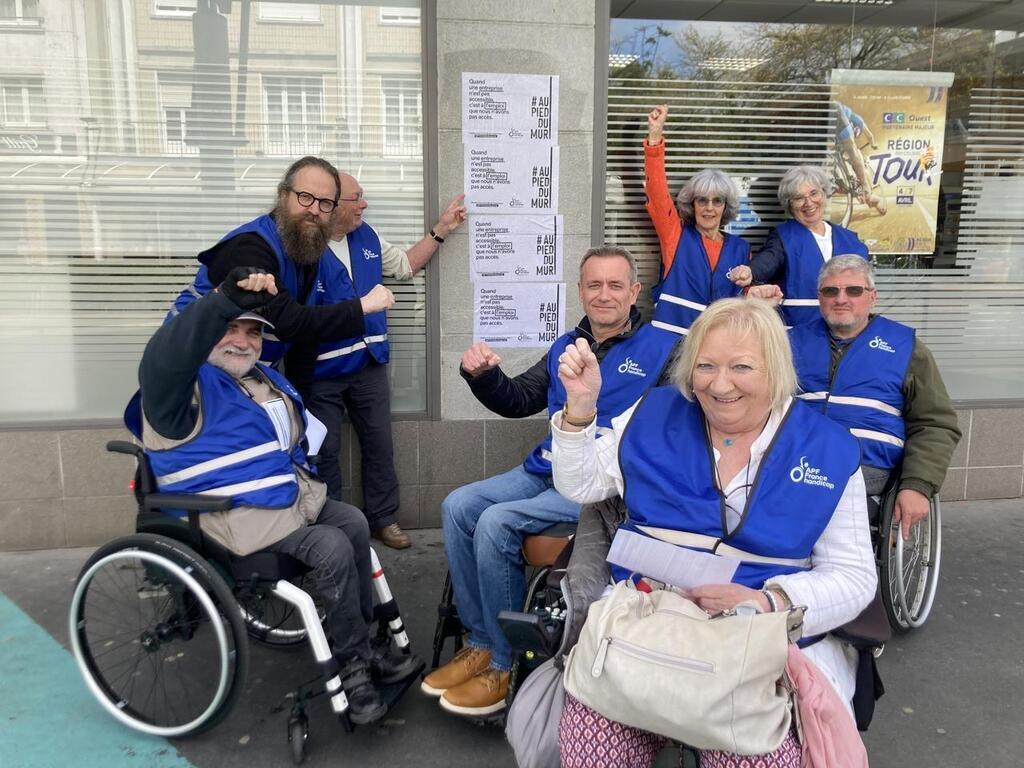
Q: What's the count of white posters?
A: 4